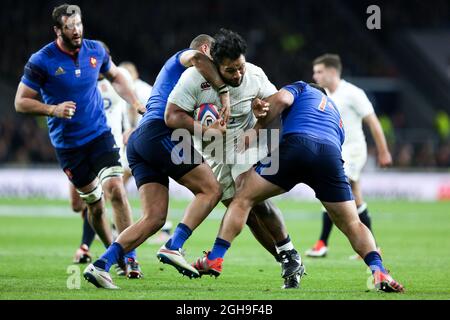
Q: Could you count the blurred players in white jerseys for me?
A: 3